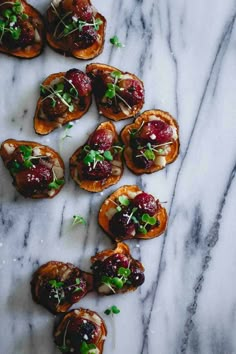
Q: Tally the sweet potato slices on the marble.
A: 11